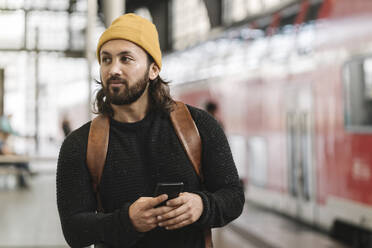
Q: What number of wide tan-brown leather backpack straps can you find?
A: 2